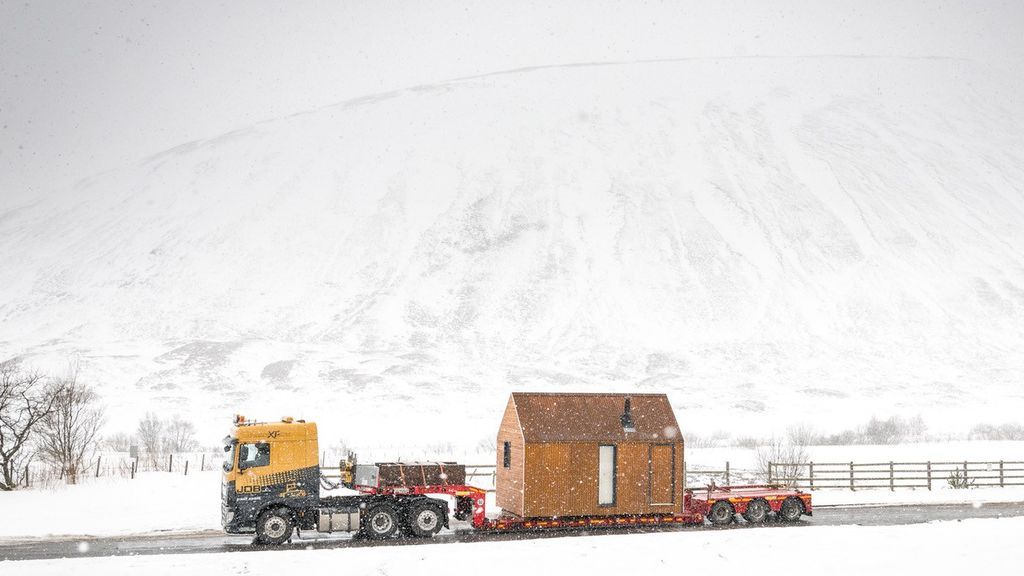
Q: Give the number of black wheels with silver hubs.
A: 6